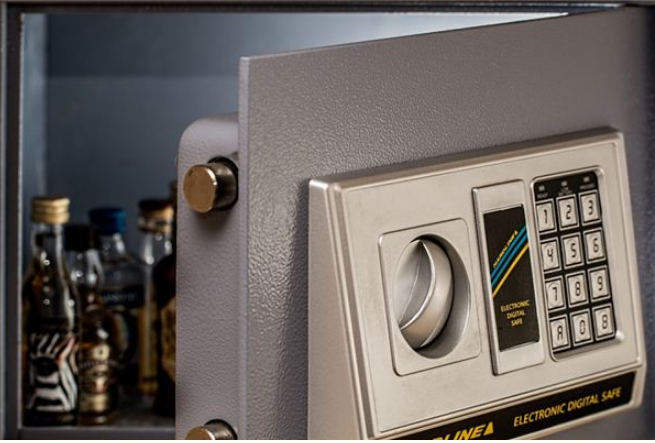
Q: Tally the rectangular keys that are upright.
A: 12